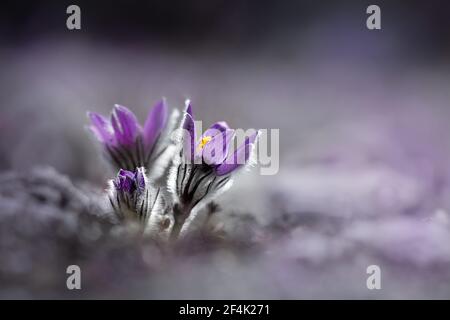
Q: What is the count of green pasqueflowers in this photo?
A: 0